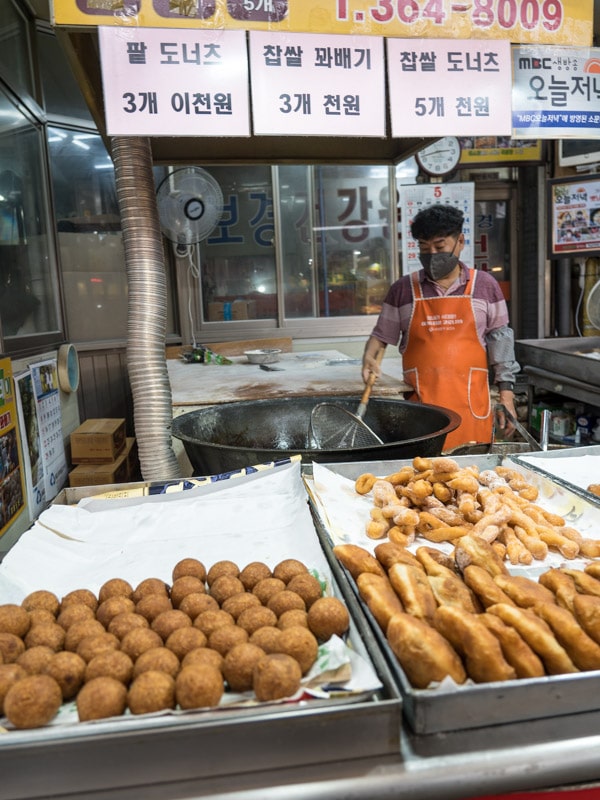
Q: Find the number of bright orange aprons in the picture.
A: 1